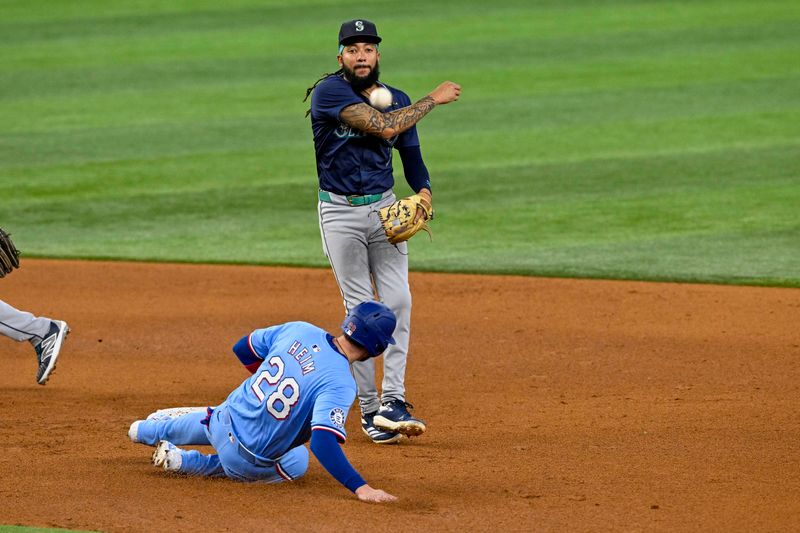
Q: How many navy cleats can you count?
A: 3